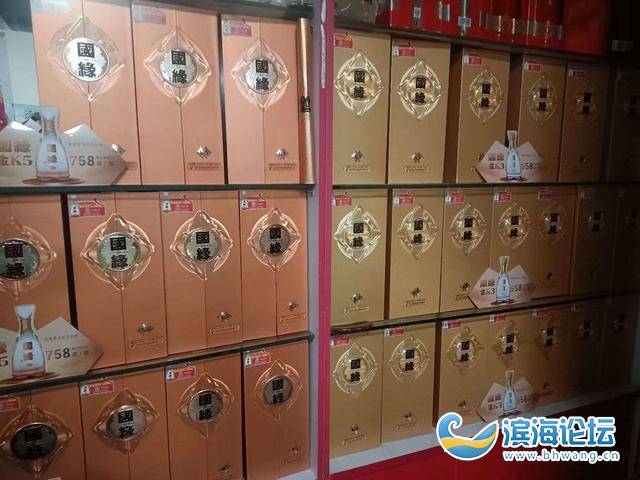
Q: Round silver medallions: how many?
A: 11